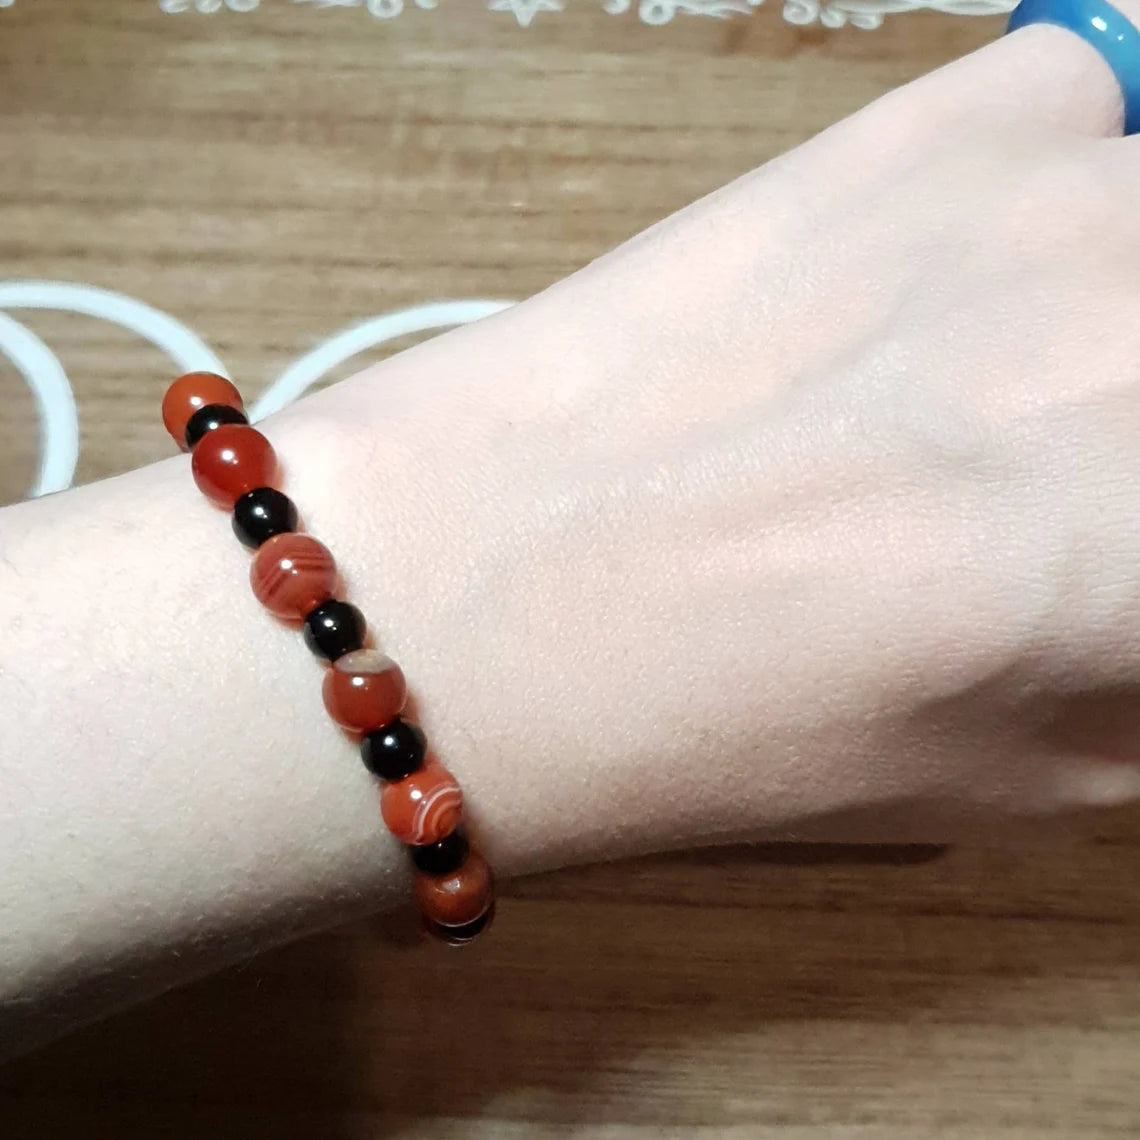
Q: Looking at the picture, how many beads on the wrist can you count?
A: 12